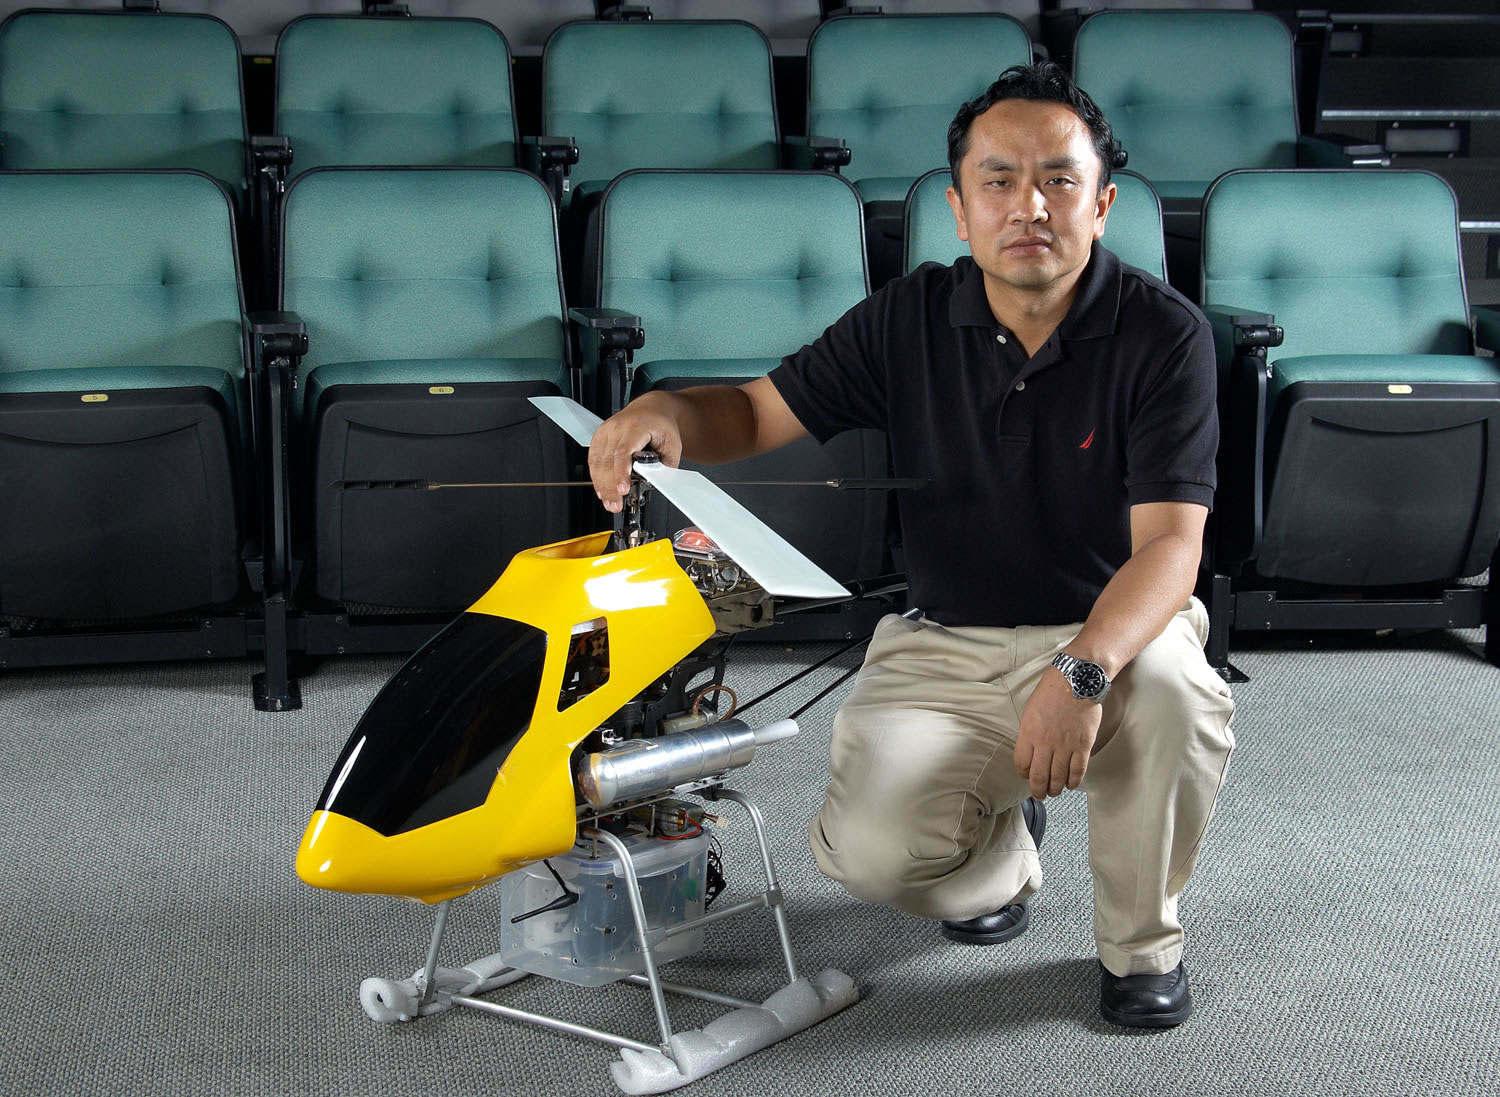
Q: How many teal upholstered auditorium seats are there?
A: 10